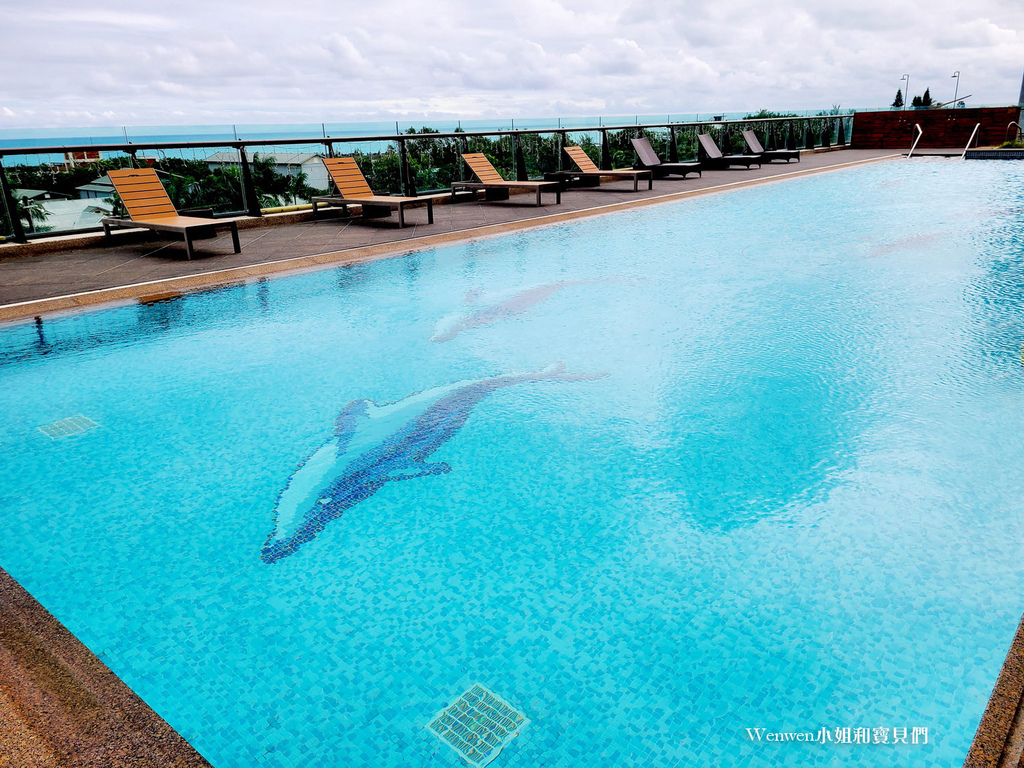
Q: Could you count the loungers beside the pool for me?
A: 7